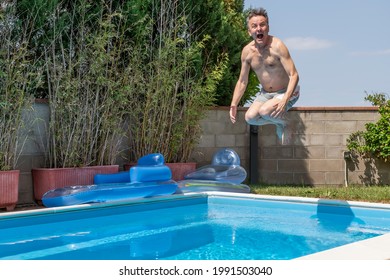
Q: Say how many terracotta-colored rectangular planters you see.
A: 3